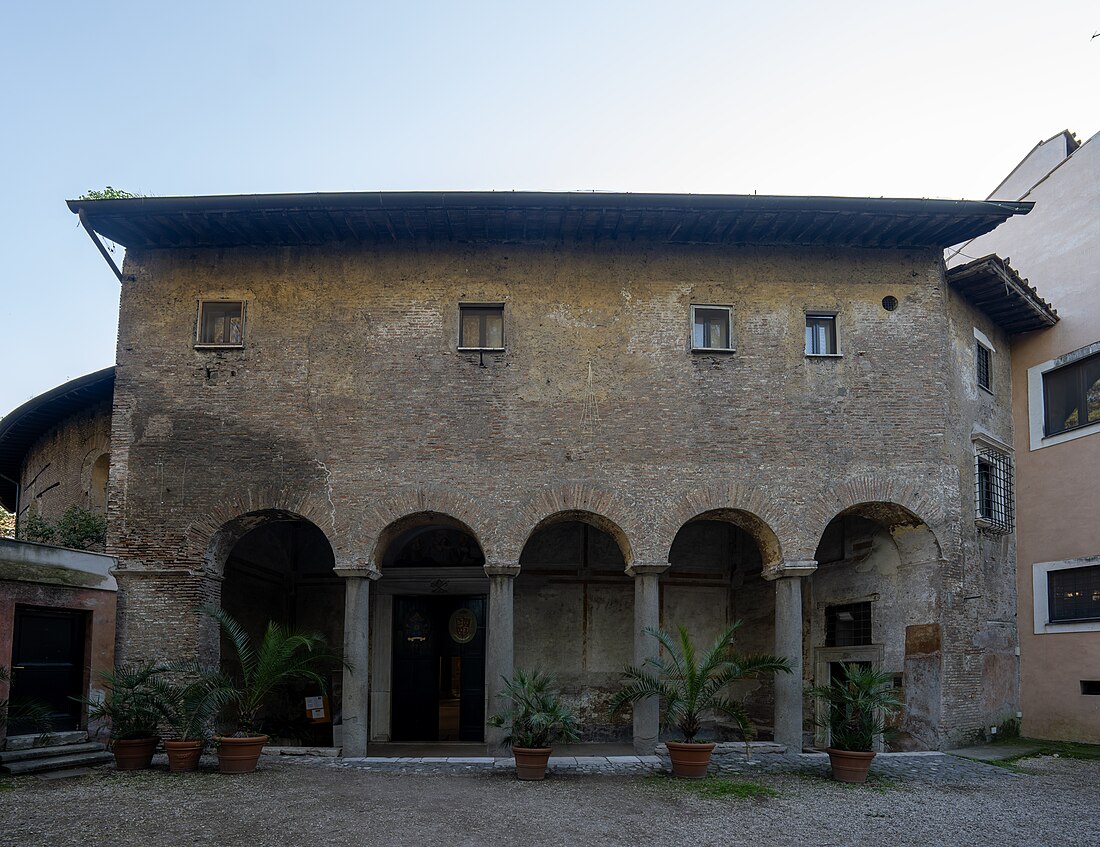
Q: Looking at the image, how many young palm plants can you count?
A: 6